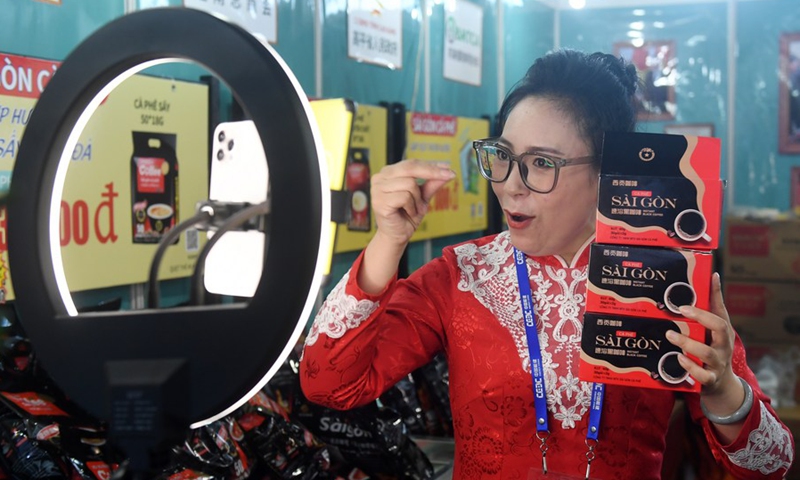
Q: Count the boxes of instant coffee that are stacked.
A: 3